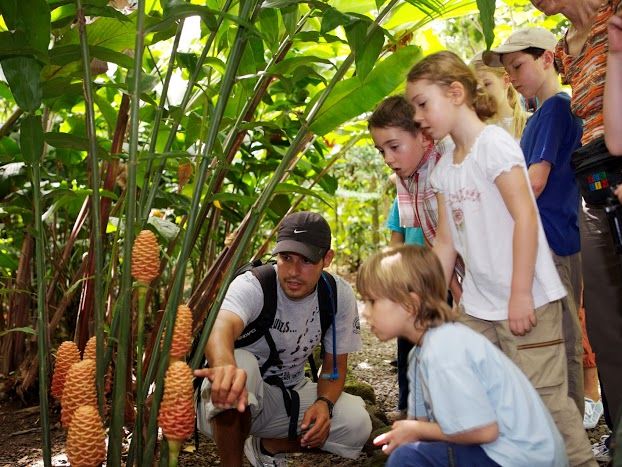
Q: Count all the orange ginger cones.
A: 7